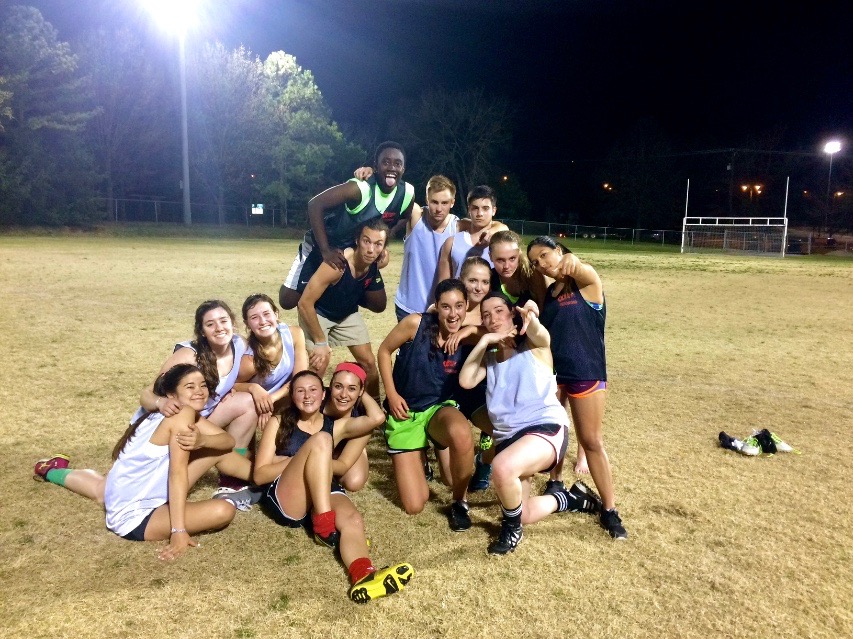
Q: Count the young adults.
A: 14